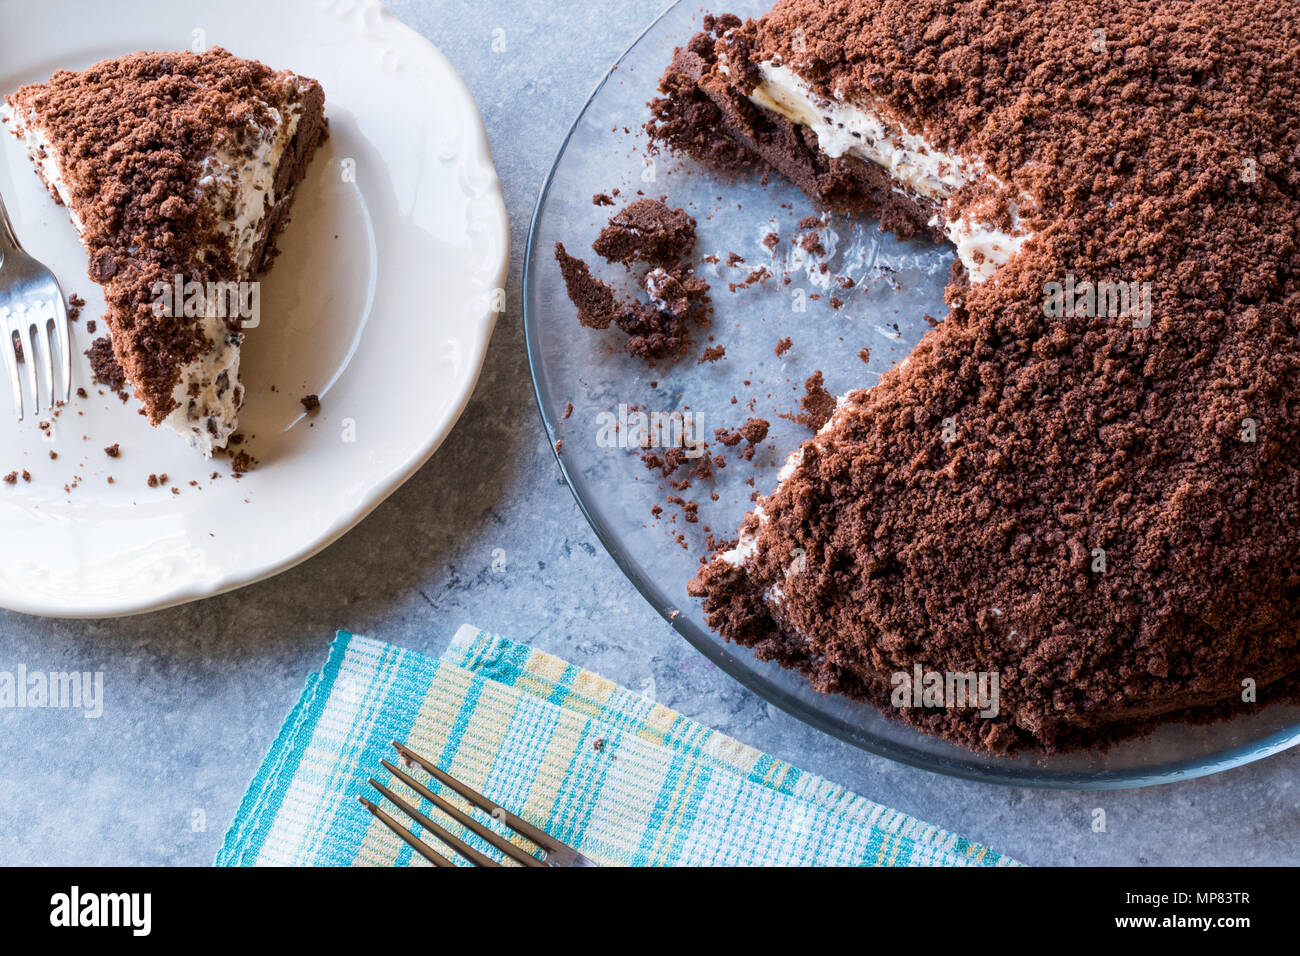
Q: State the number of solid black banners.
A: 1